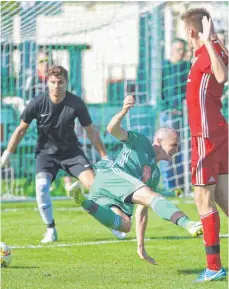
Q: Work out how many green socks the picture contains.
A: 2